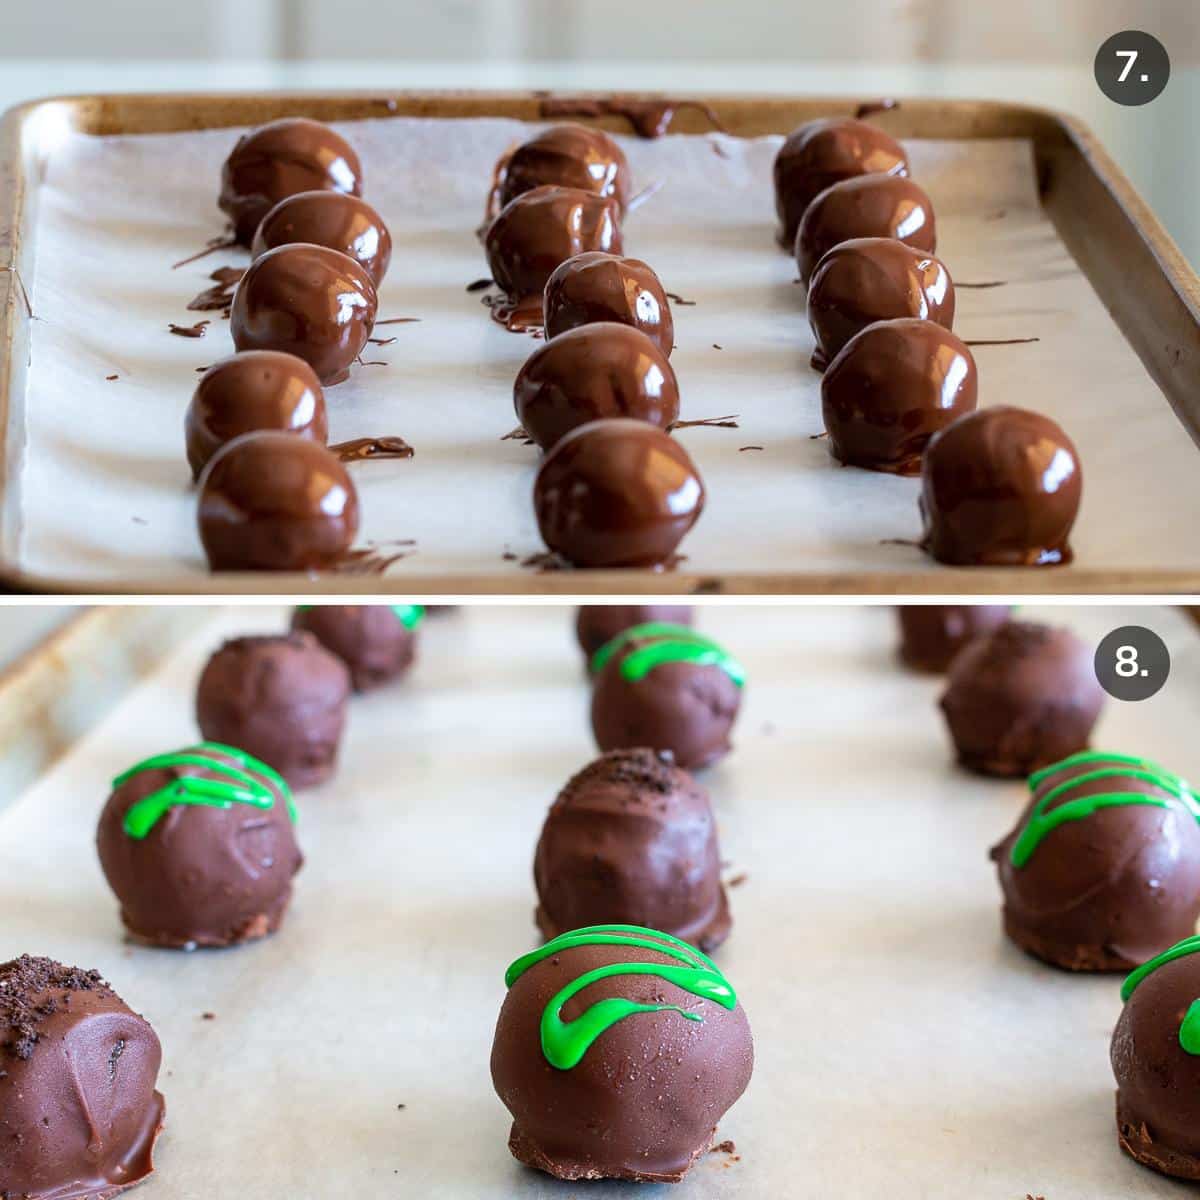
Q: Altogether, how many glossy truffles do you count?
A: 15